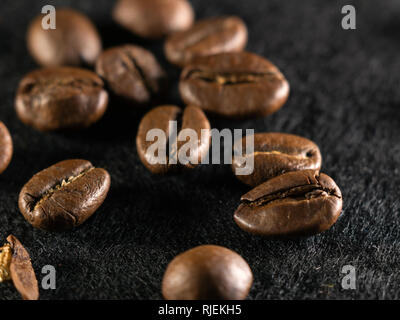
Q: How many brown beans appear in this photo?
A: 13